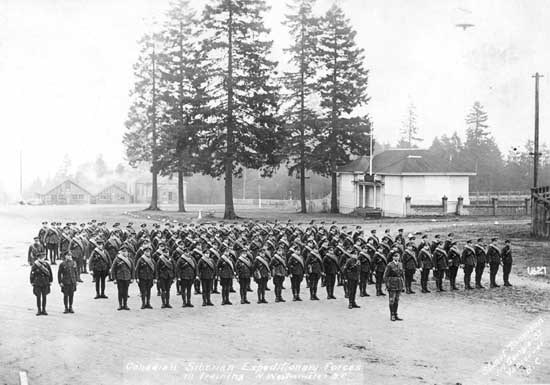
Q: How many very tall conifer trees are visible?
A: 5